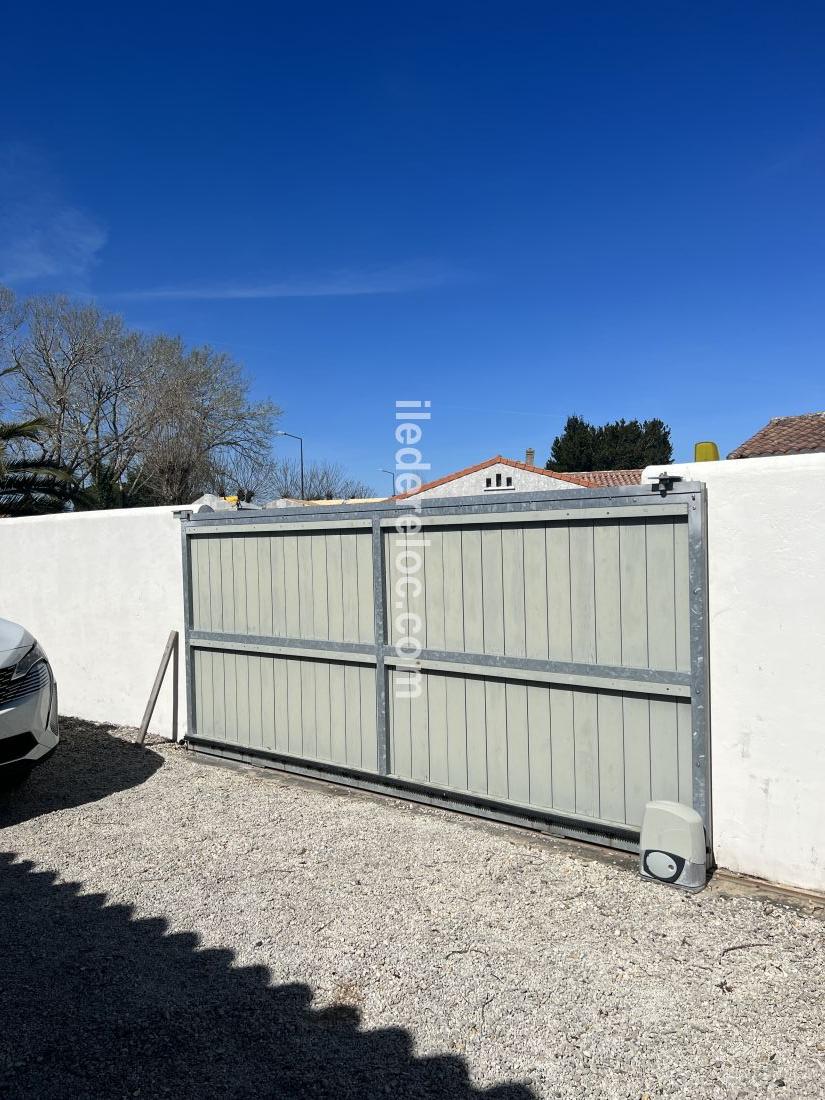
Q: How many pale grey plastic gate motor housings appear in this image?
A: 1